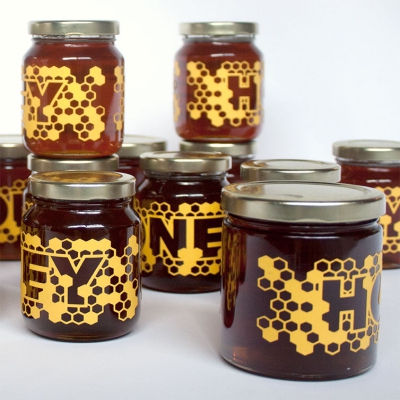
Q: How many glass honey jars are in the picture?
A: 11